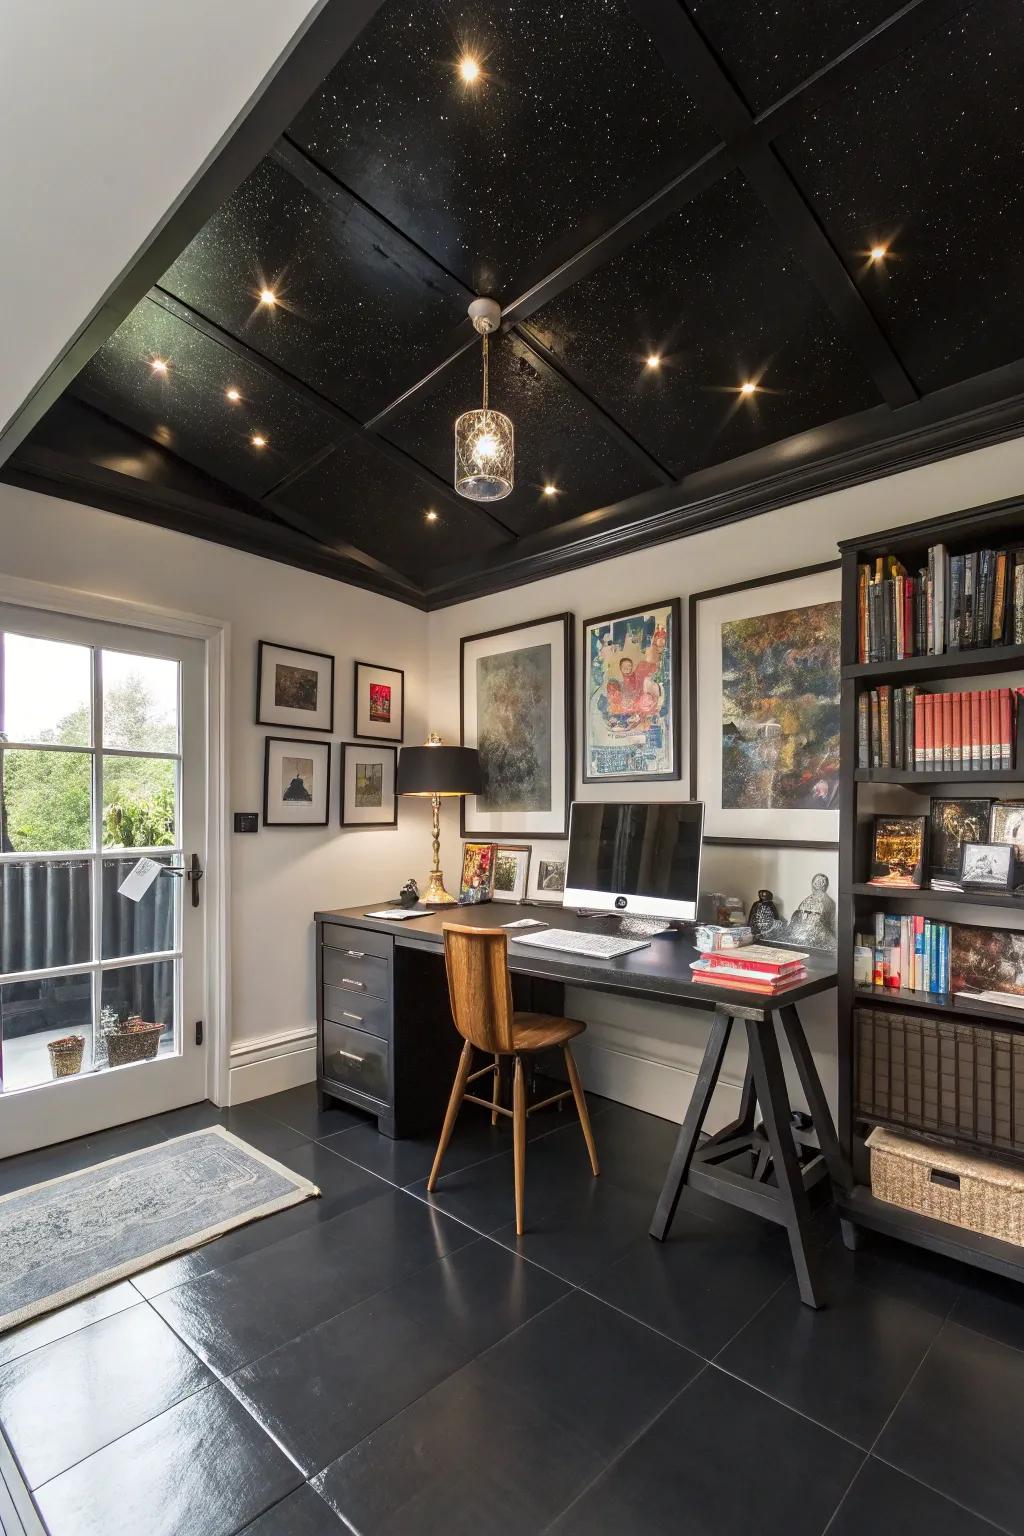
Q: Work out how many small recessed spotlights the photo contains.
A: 10